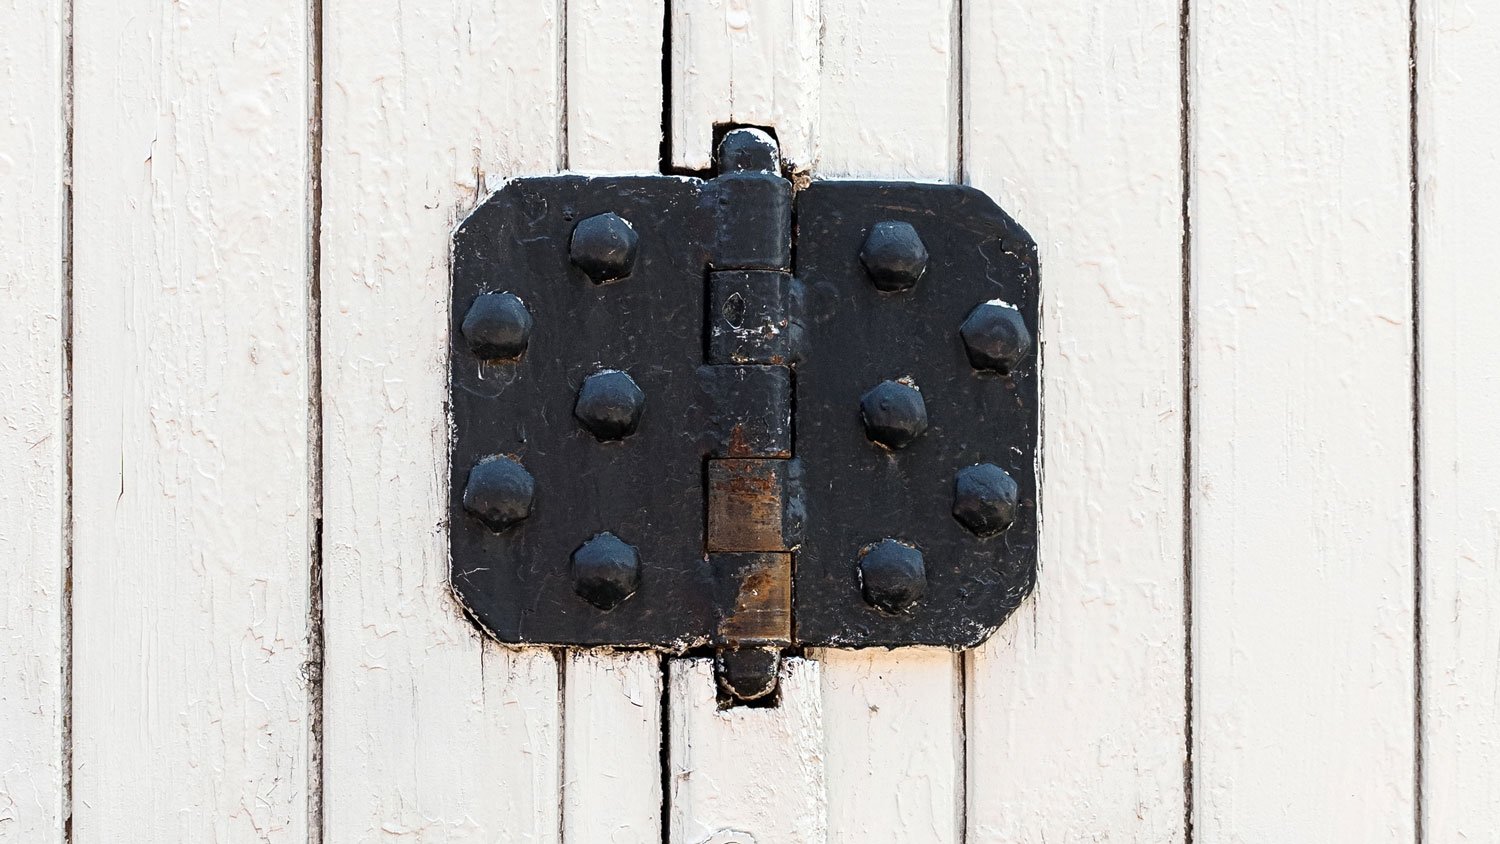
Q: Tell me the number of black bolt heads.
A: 10